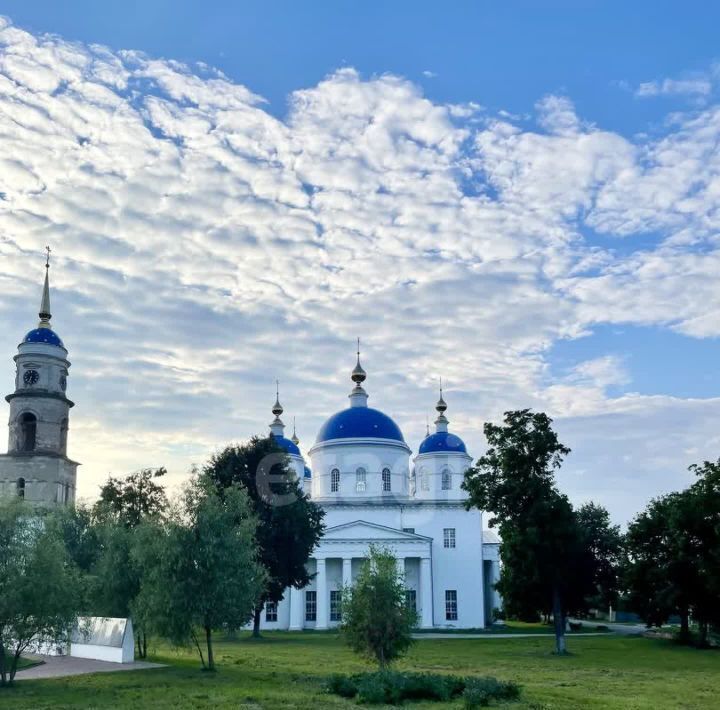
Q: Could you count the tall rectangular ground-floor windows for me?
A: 5